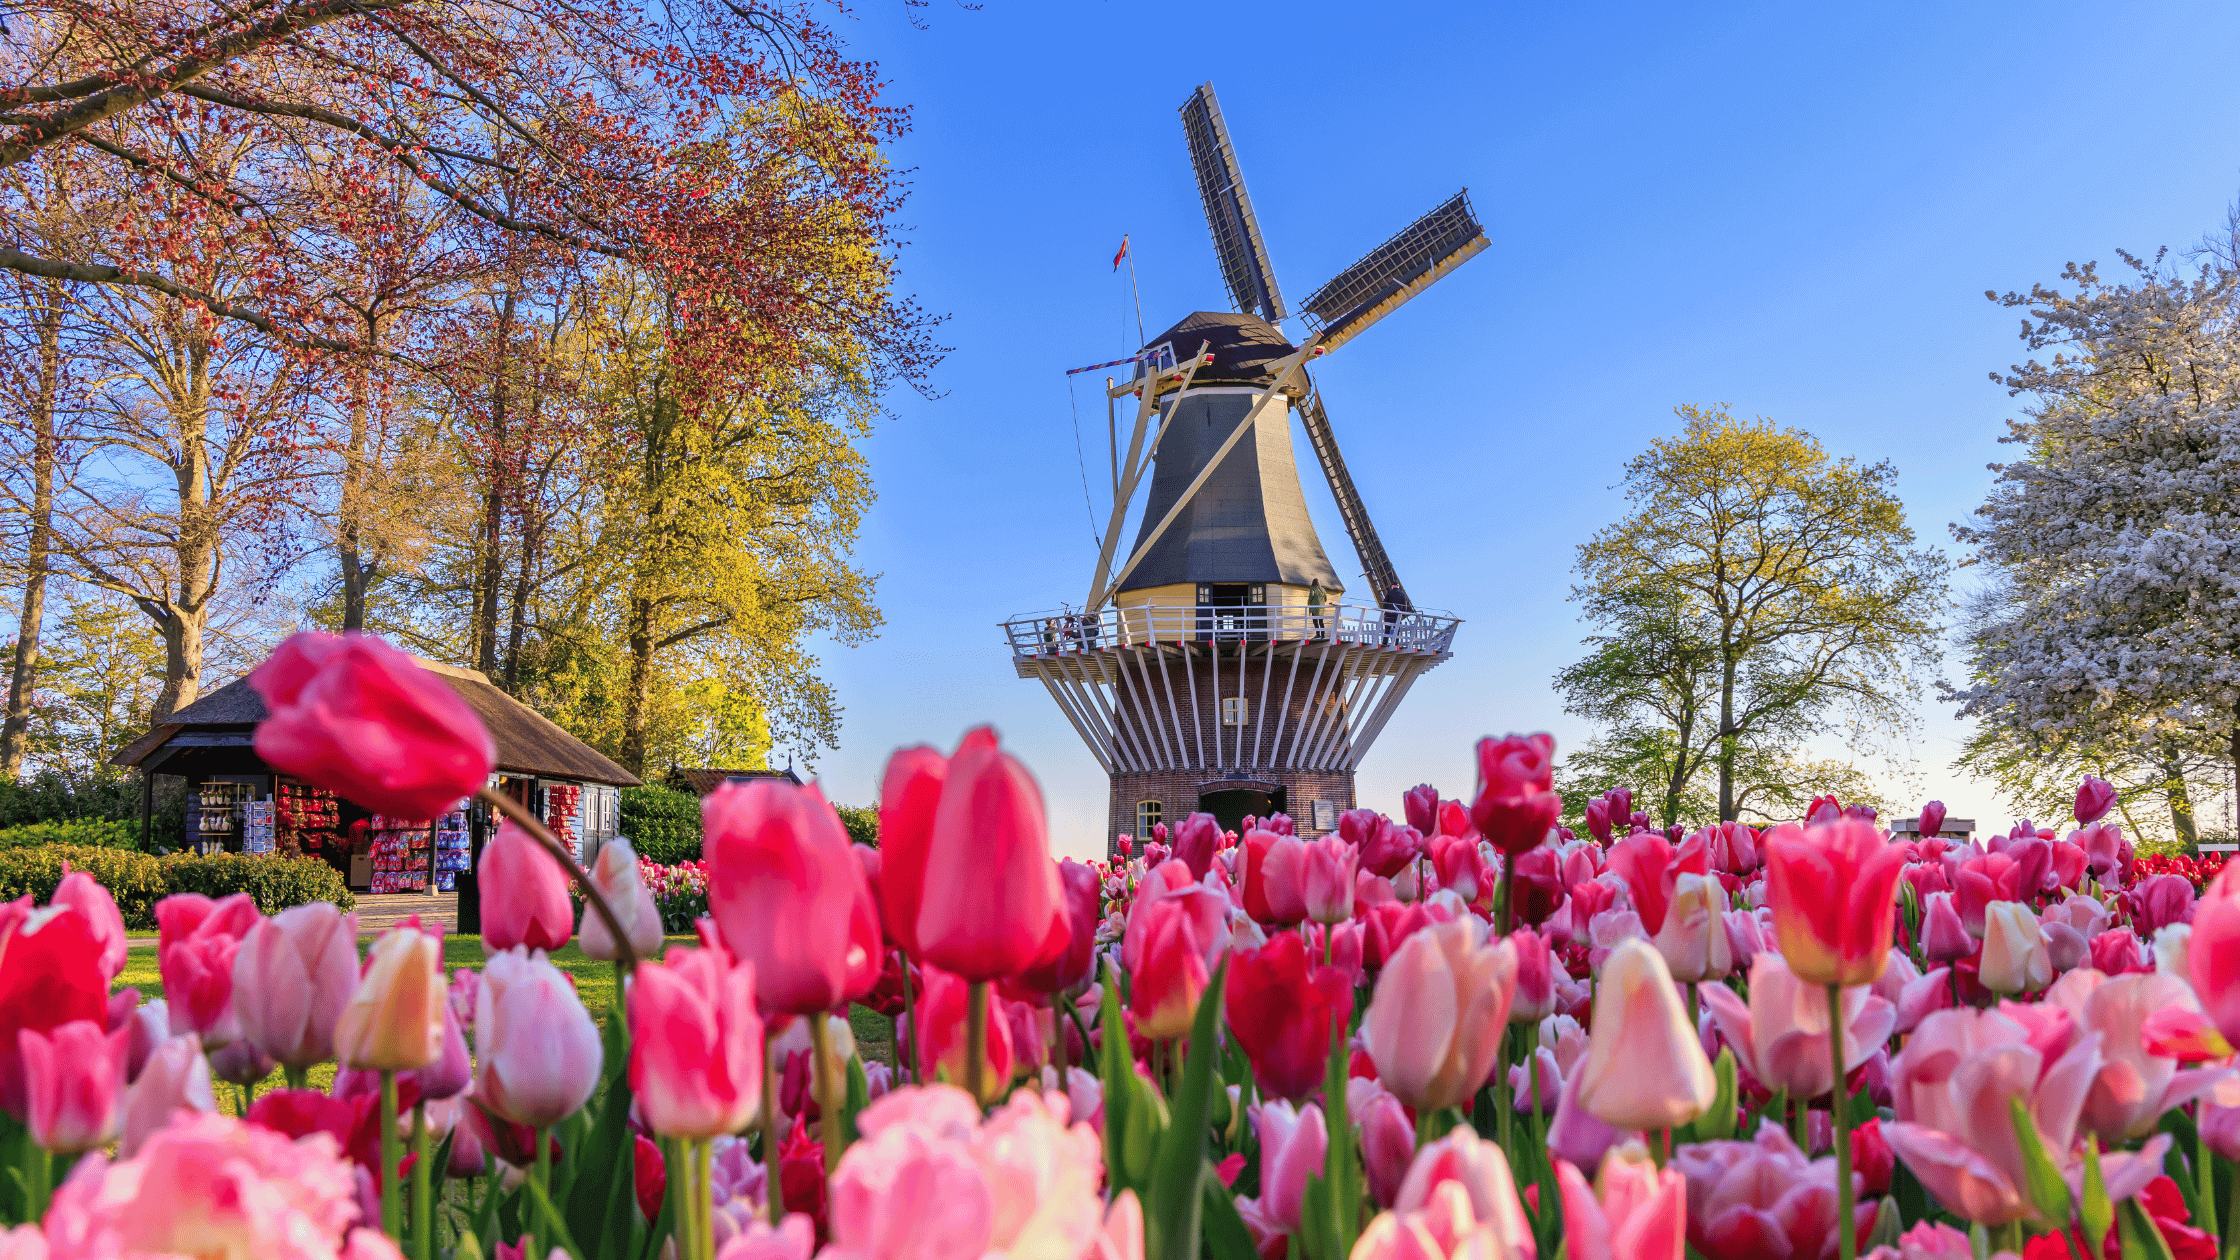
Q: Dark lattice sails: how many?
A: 3